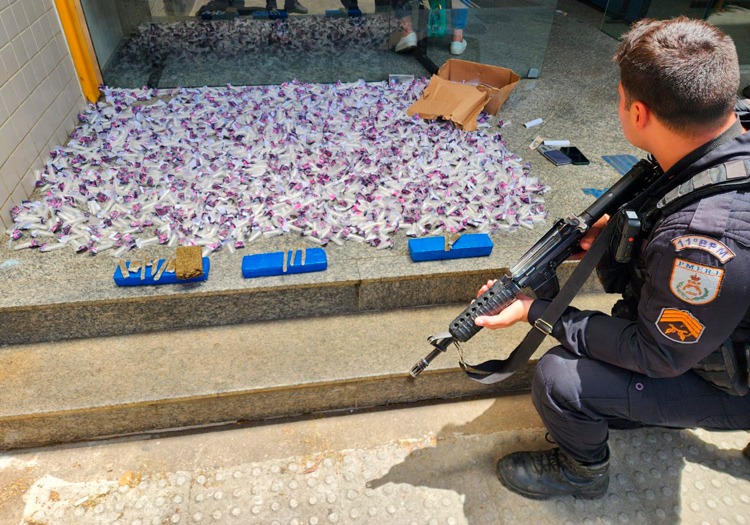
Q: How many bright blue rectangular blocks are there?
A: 3